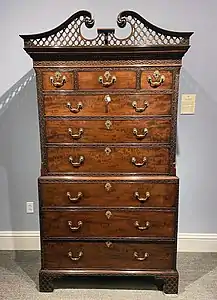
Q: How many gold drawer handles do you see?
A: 15